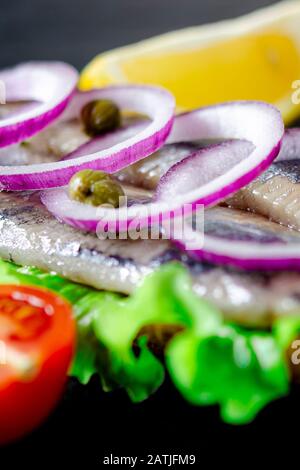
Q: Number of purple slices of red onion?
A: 4